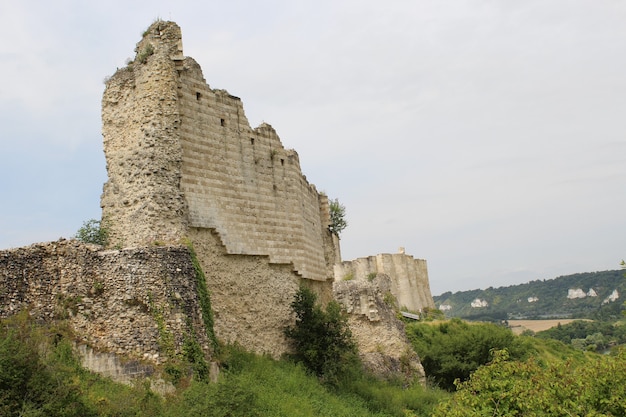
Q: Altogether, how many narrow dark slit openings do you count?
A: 4